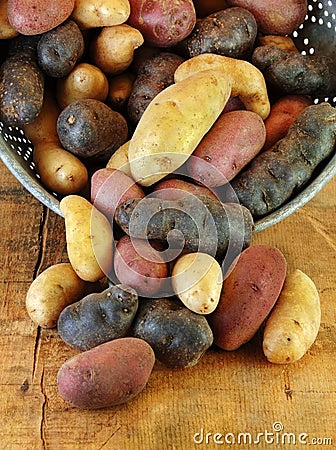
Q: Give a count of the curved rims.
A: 1